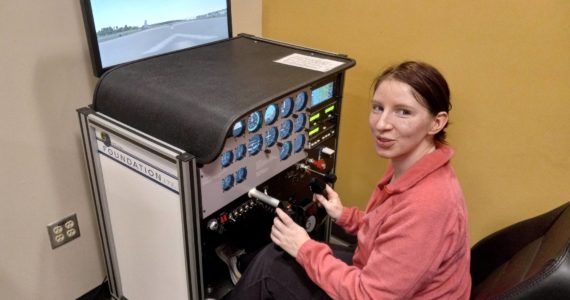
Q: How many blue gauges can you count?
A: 15